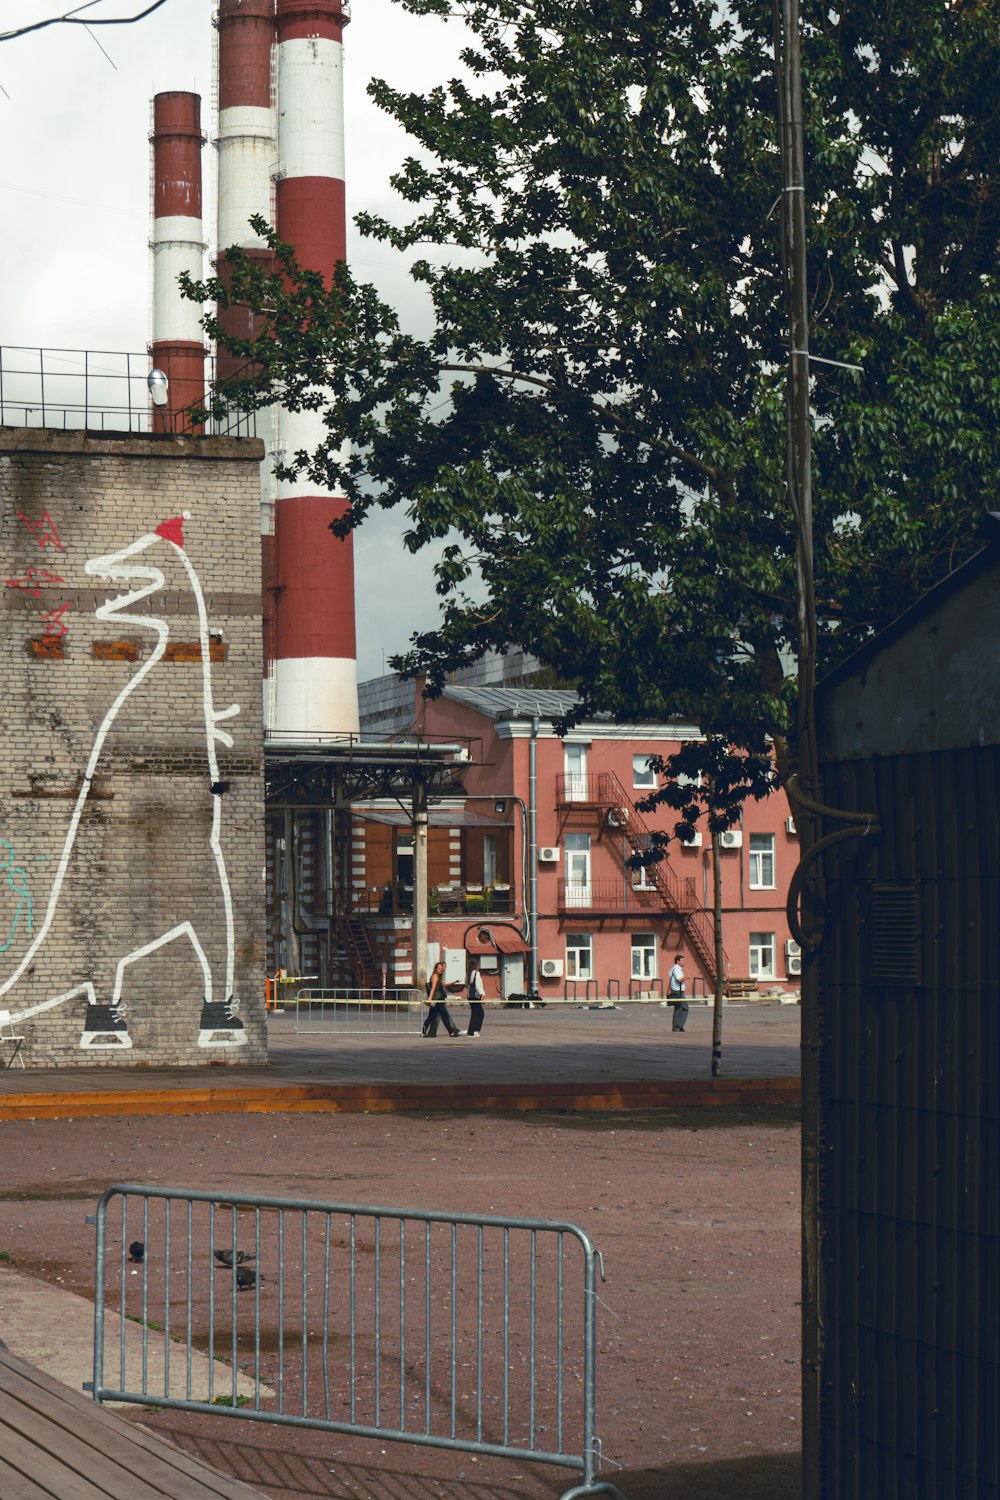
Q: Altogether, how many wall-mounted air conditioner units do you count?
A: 8